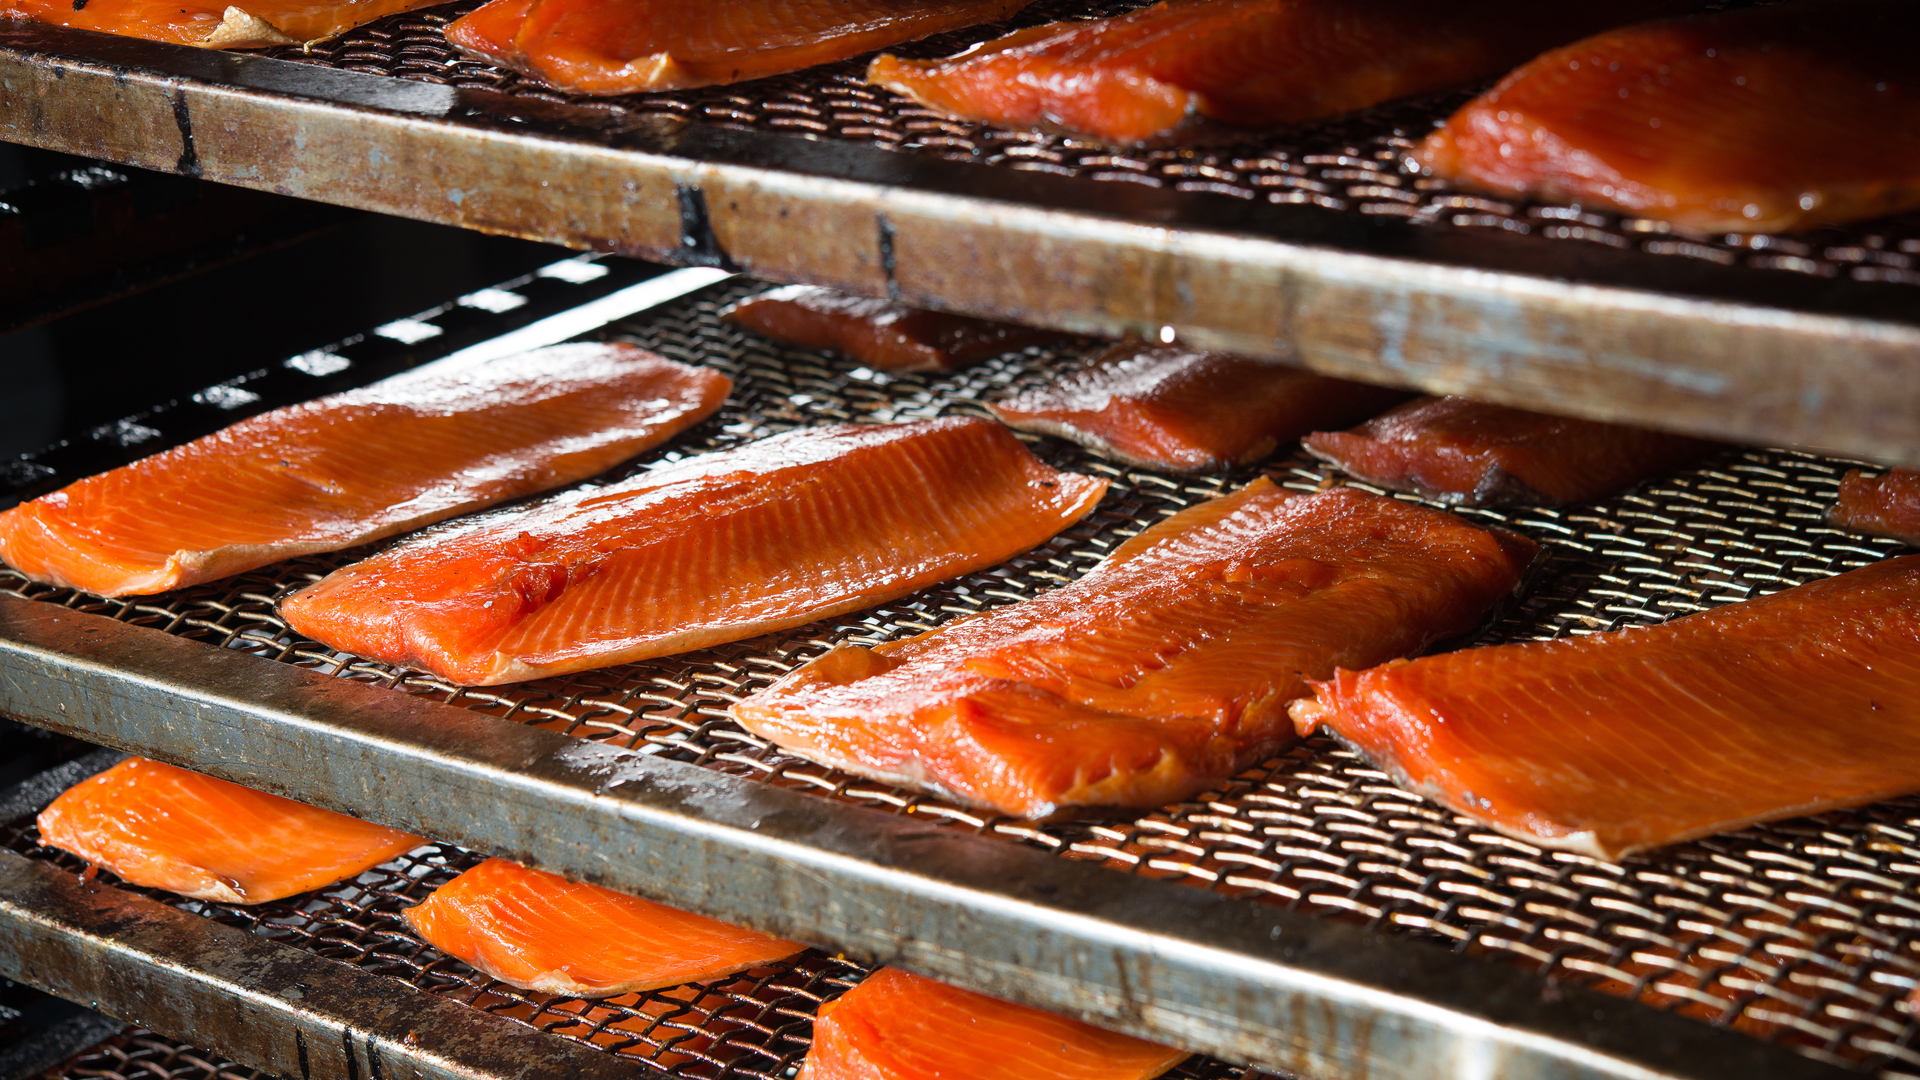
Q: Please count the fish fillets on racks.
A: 15